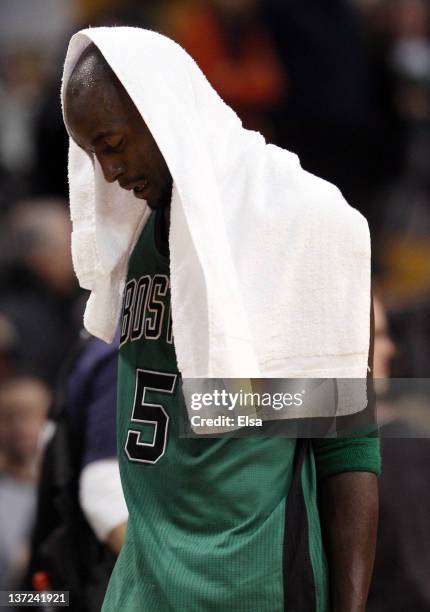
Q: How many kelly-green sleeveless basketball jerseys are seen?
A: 1